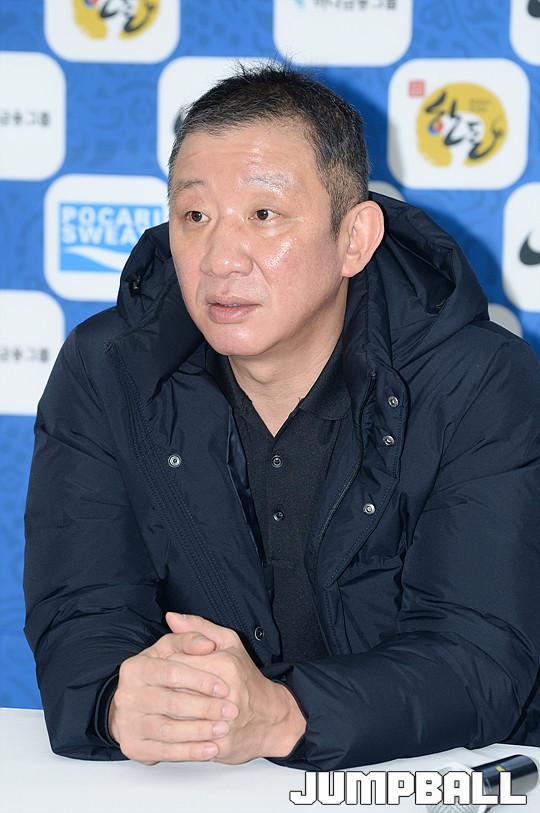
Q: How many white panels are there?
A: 11